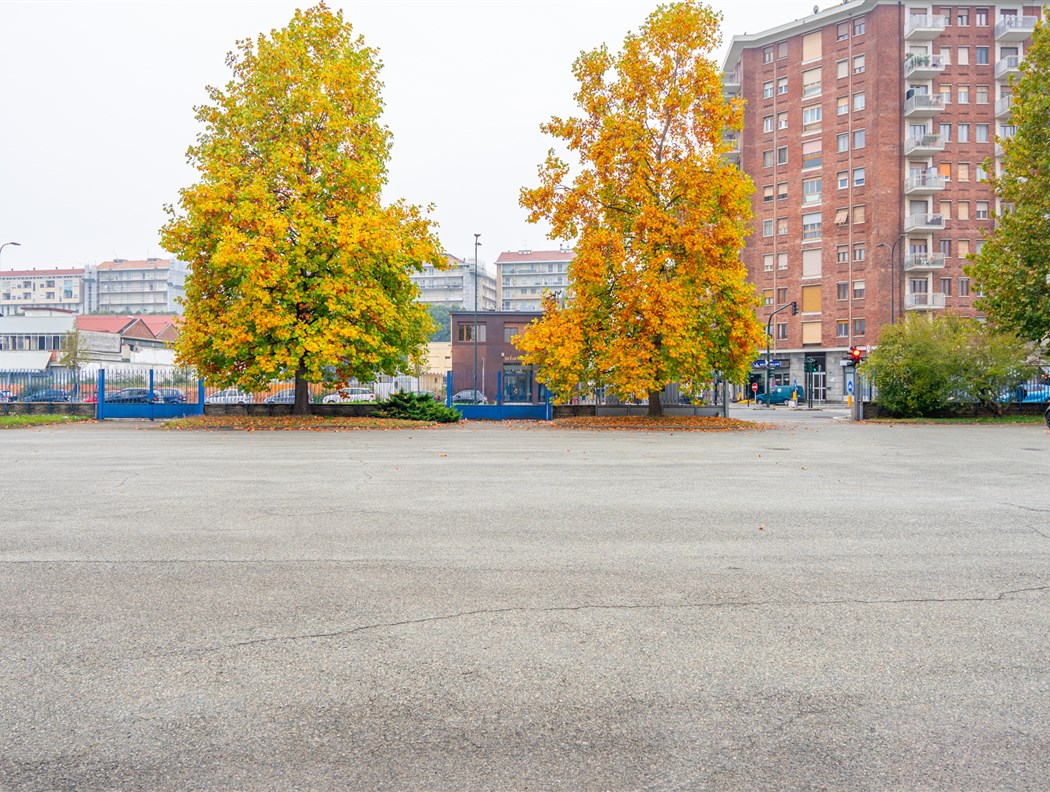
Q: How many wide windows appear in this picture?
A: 9